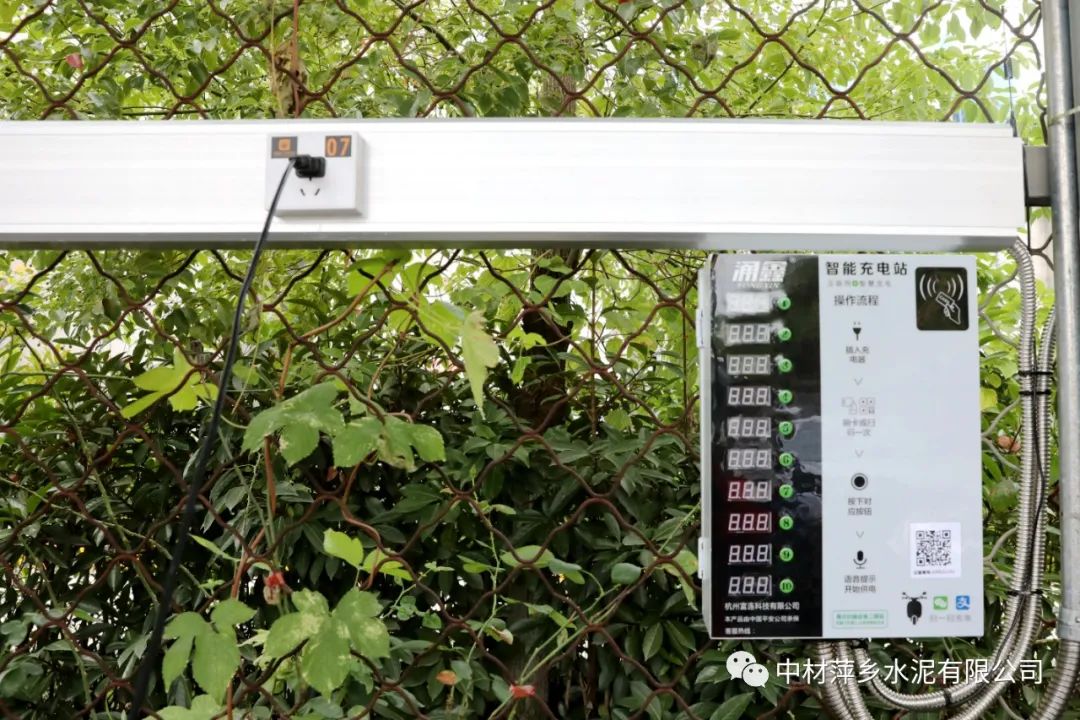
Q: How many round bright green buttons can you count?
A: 10